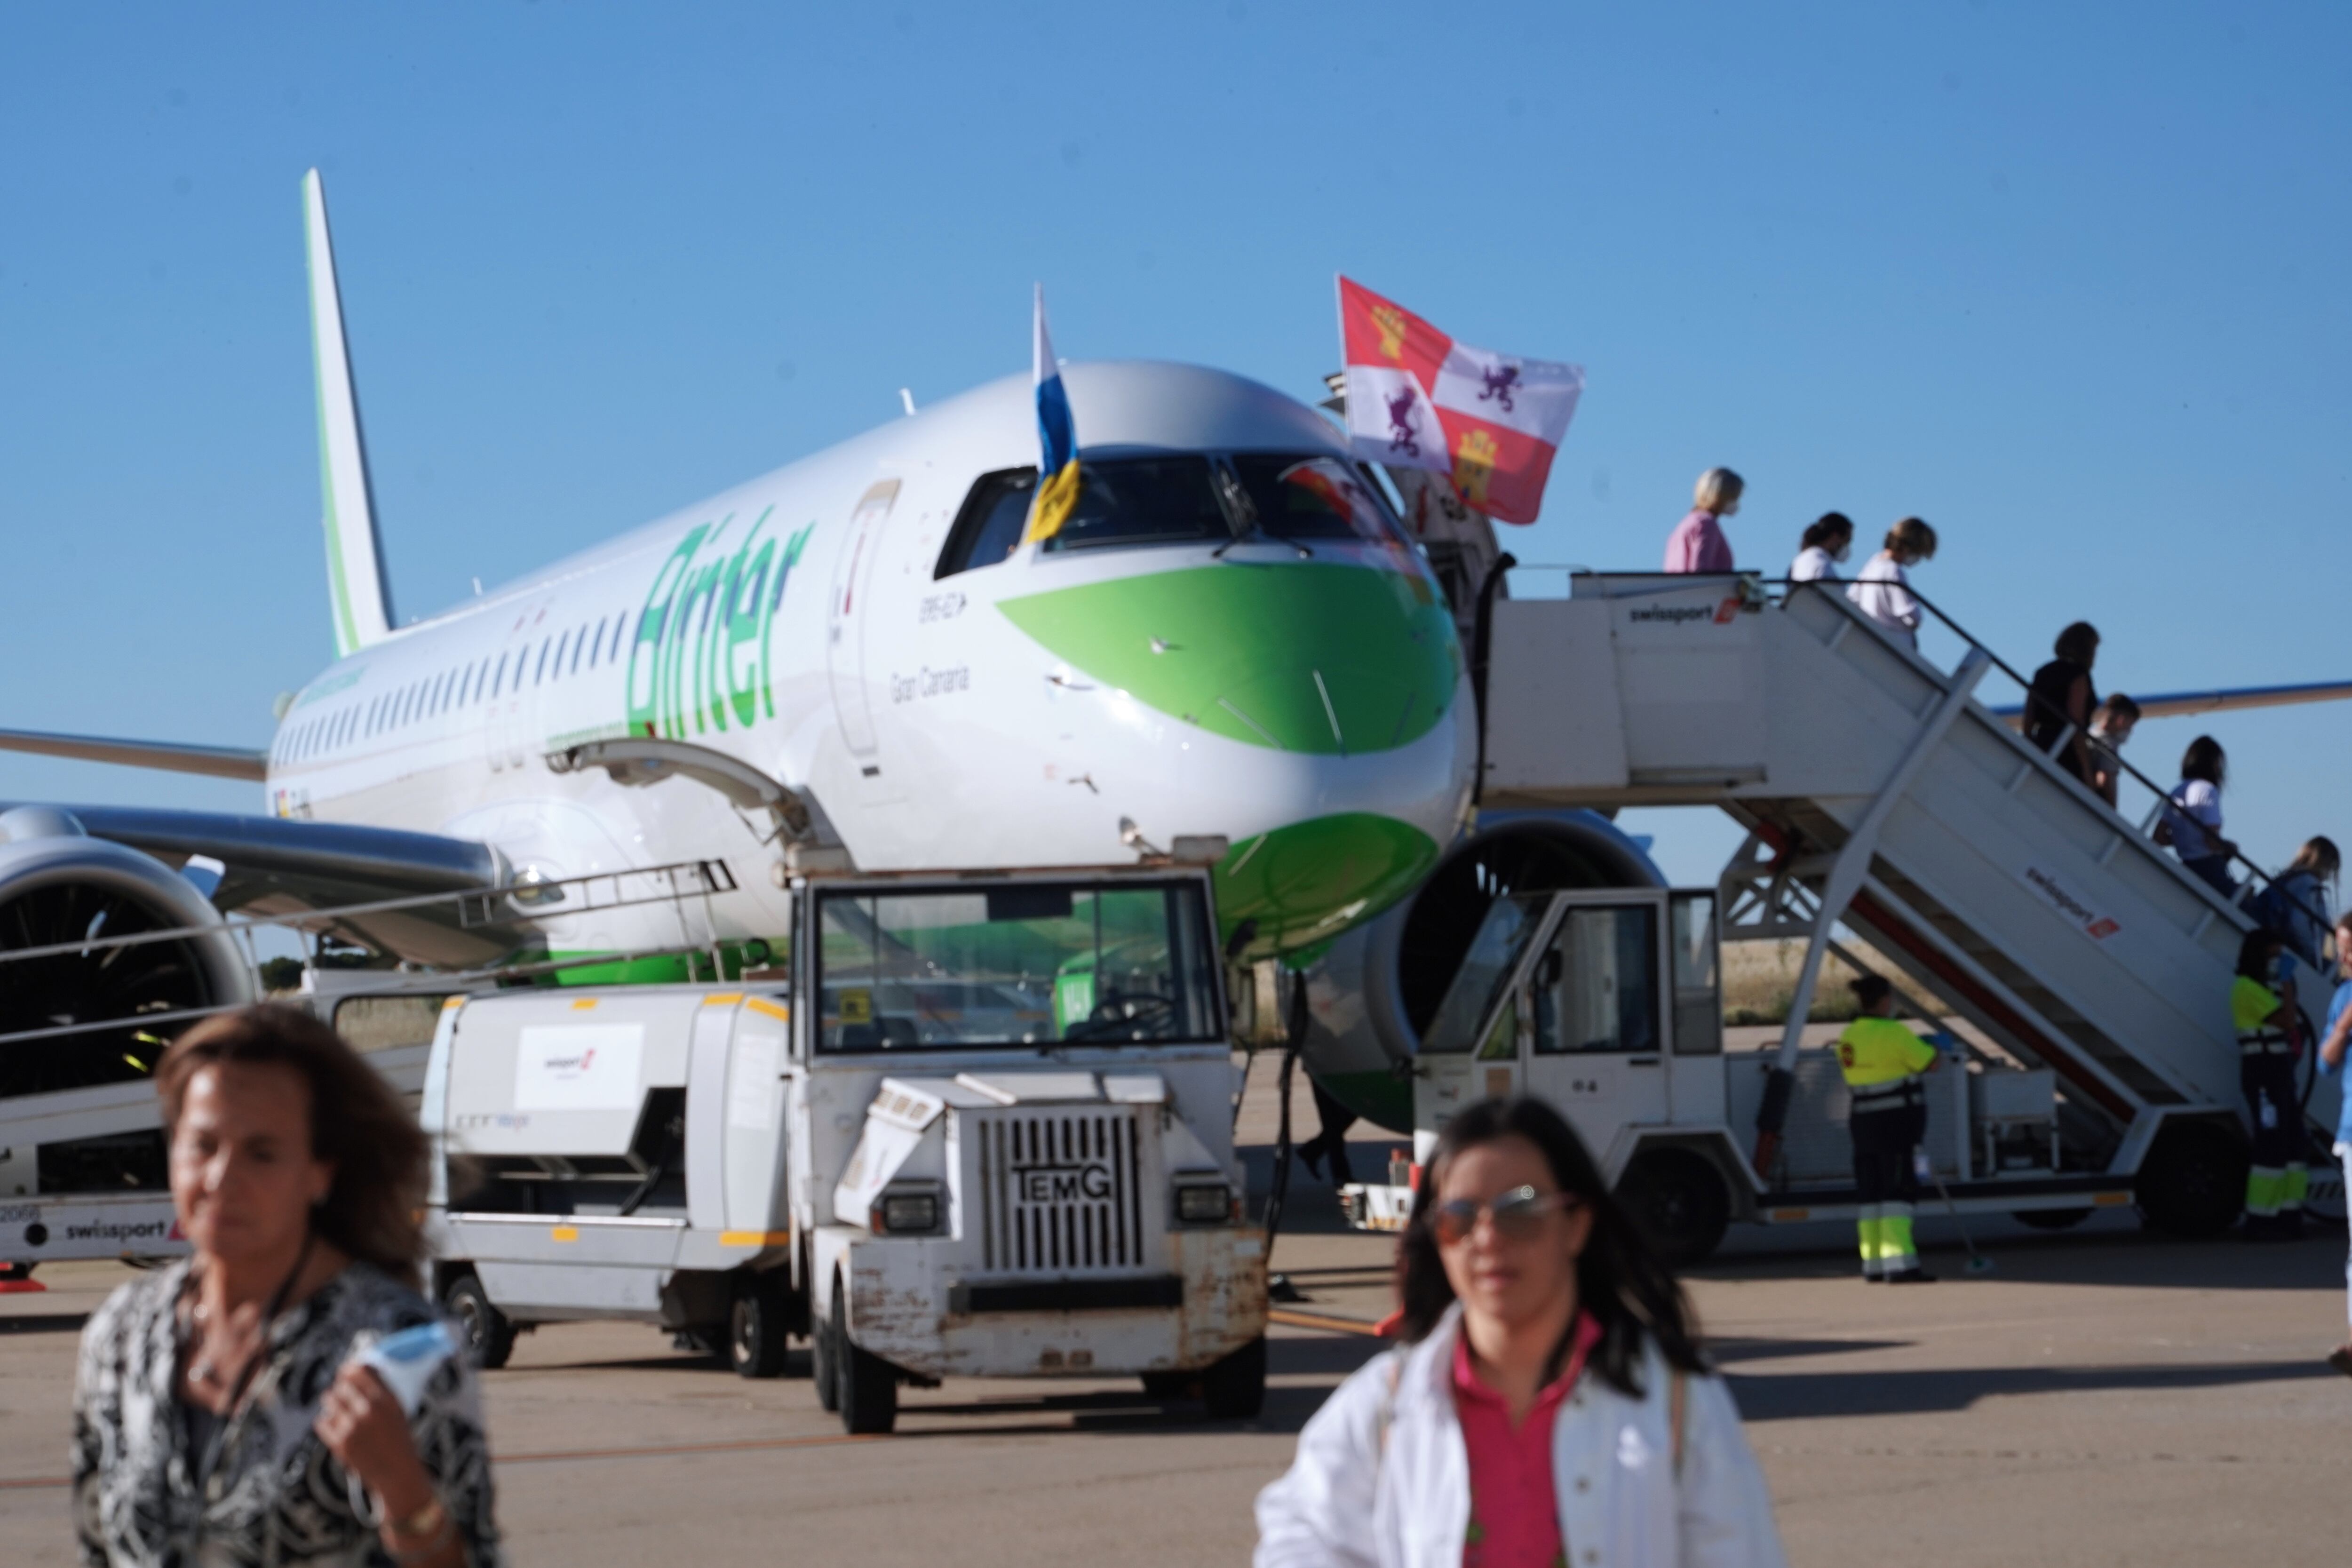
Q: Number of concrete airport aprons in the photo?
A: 1